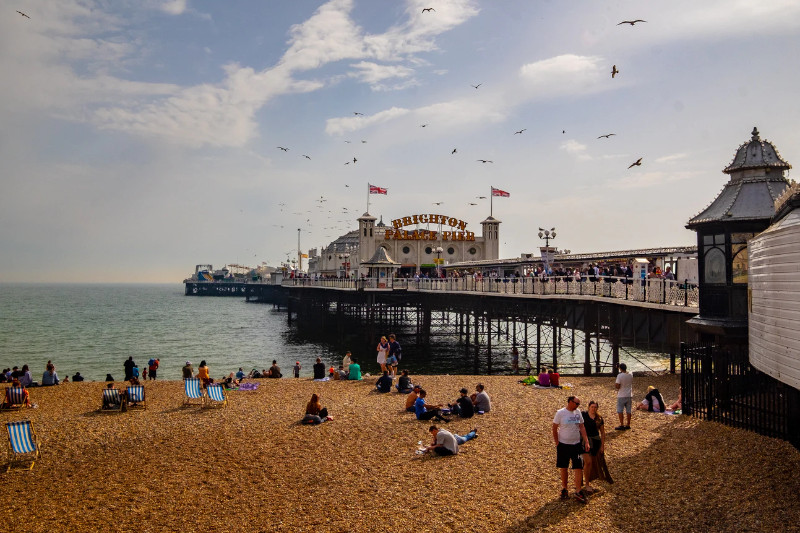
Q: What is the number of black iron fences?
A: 1